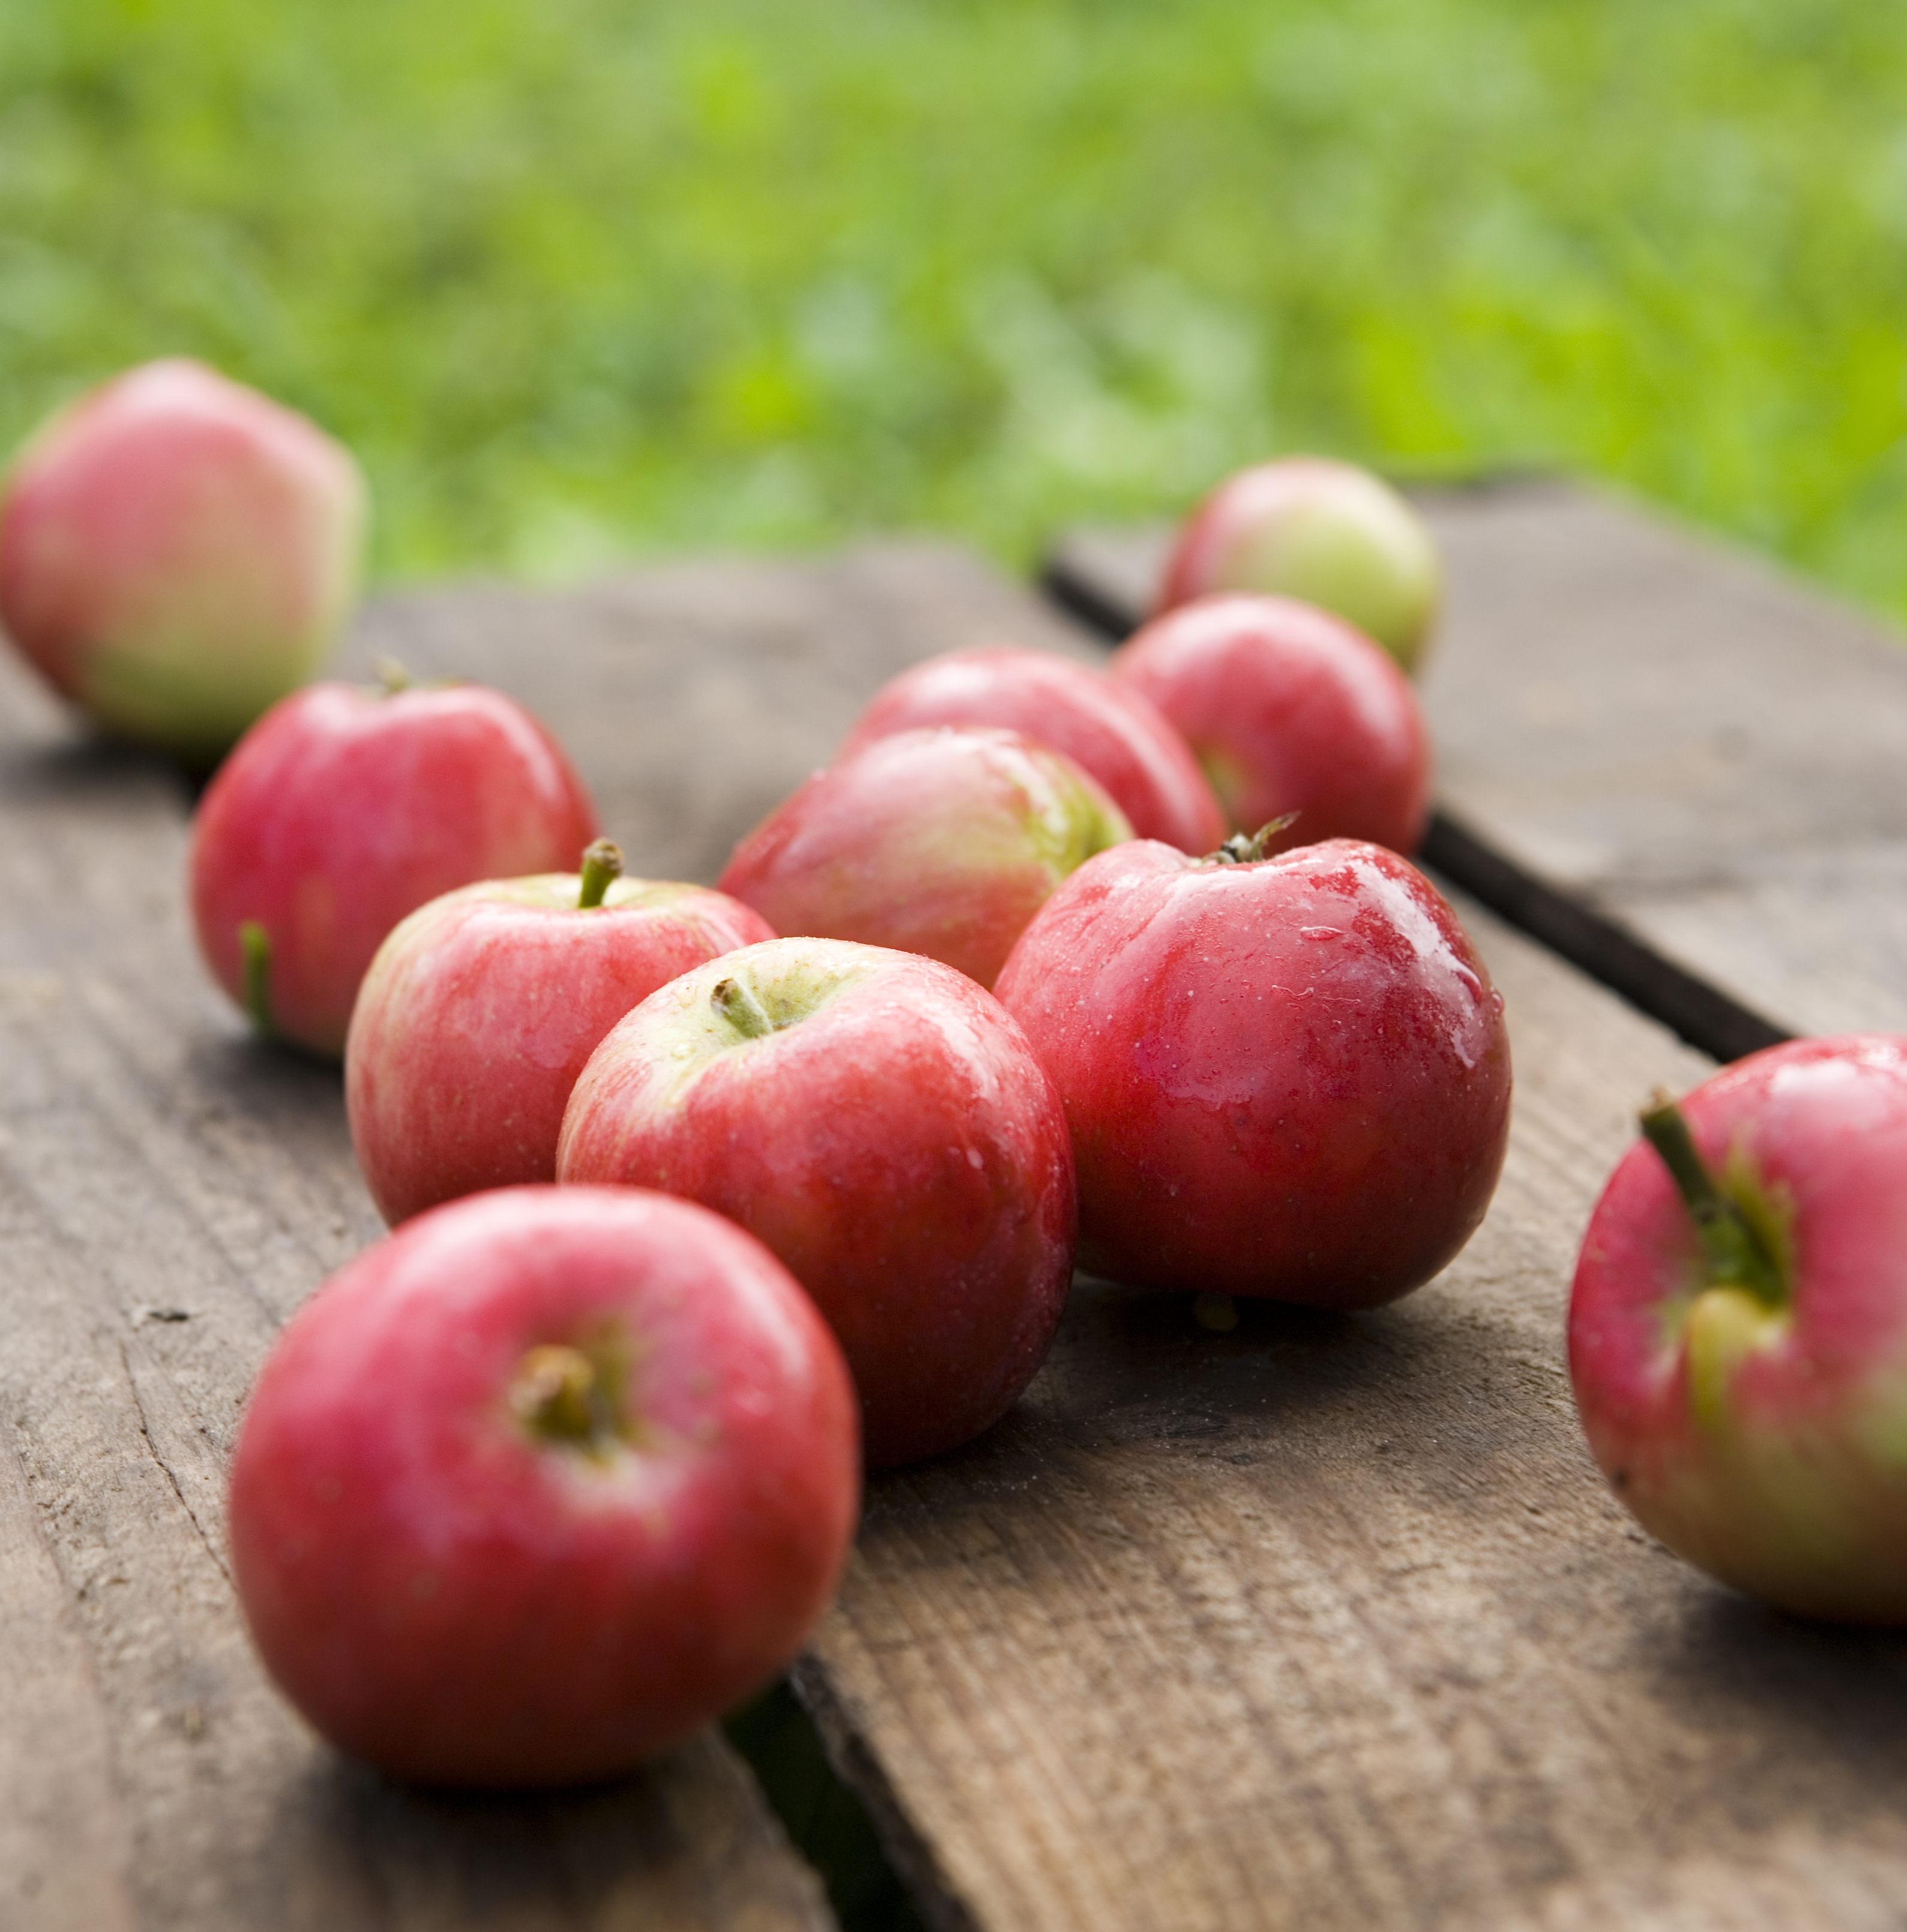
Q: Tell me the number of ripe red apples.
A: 11